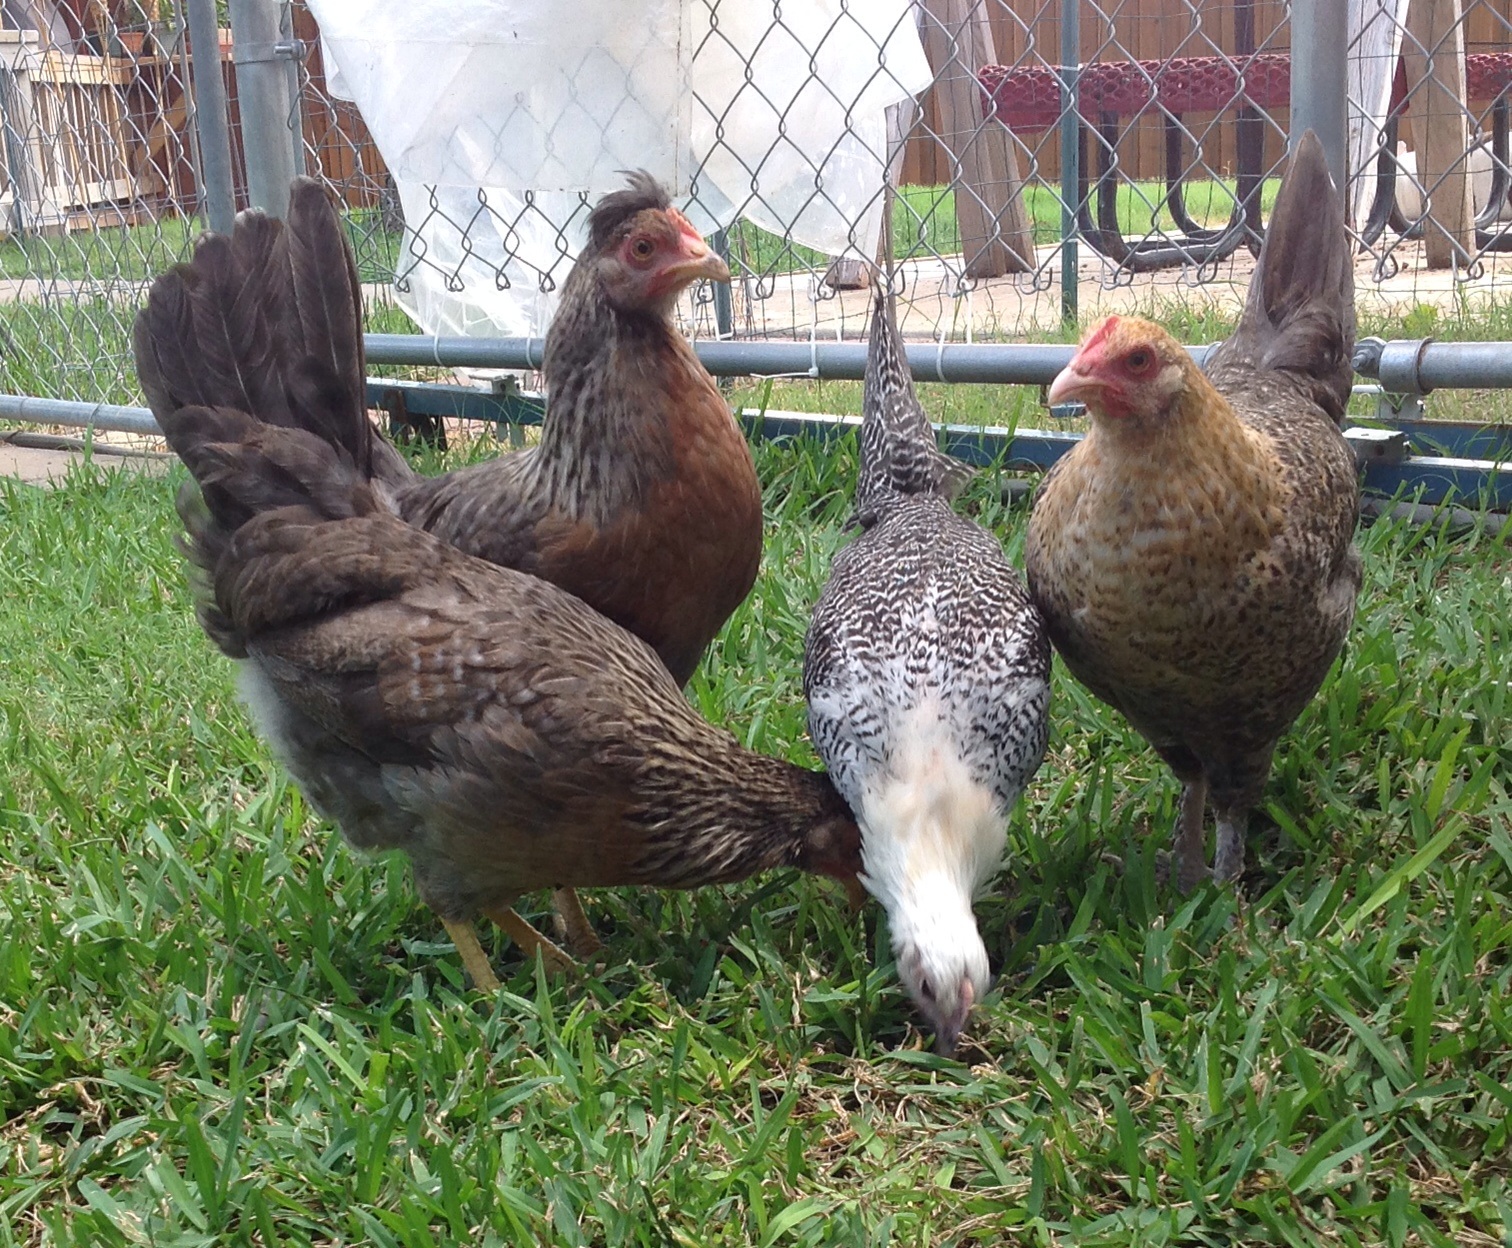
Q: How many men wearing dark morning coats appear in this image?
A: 0